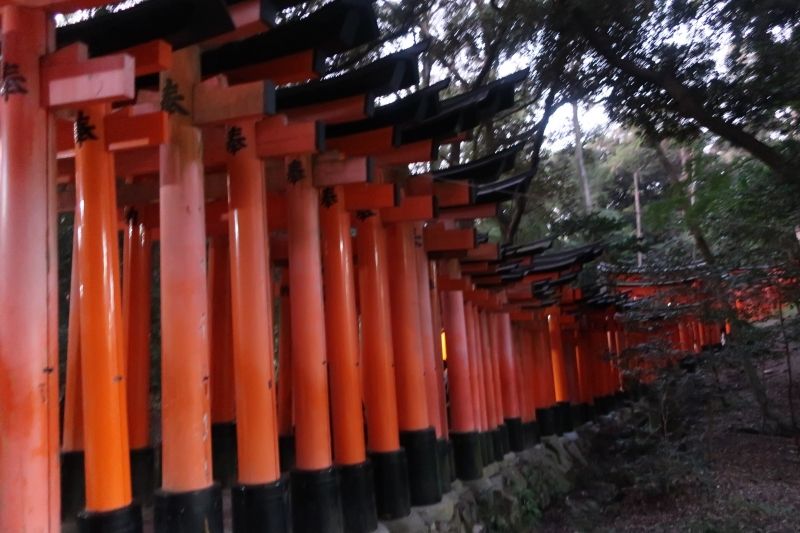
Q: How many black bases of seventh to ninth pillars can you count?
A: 3